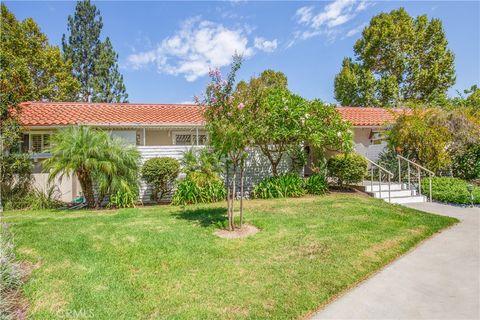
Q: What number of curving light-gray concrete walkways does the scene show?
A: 1